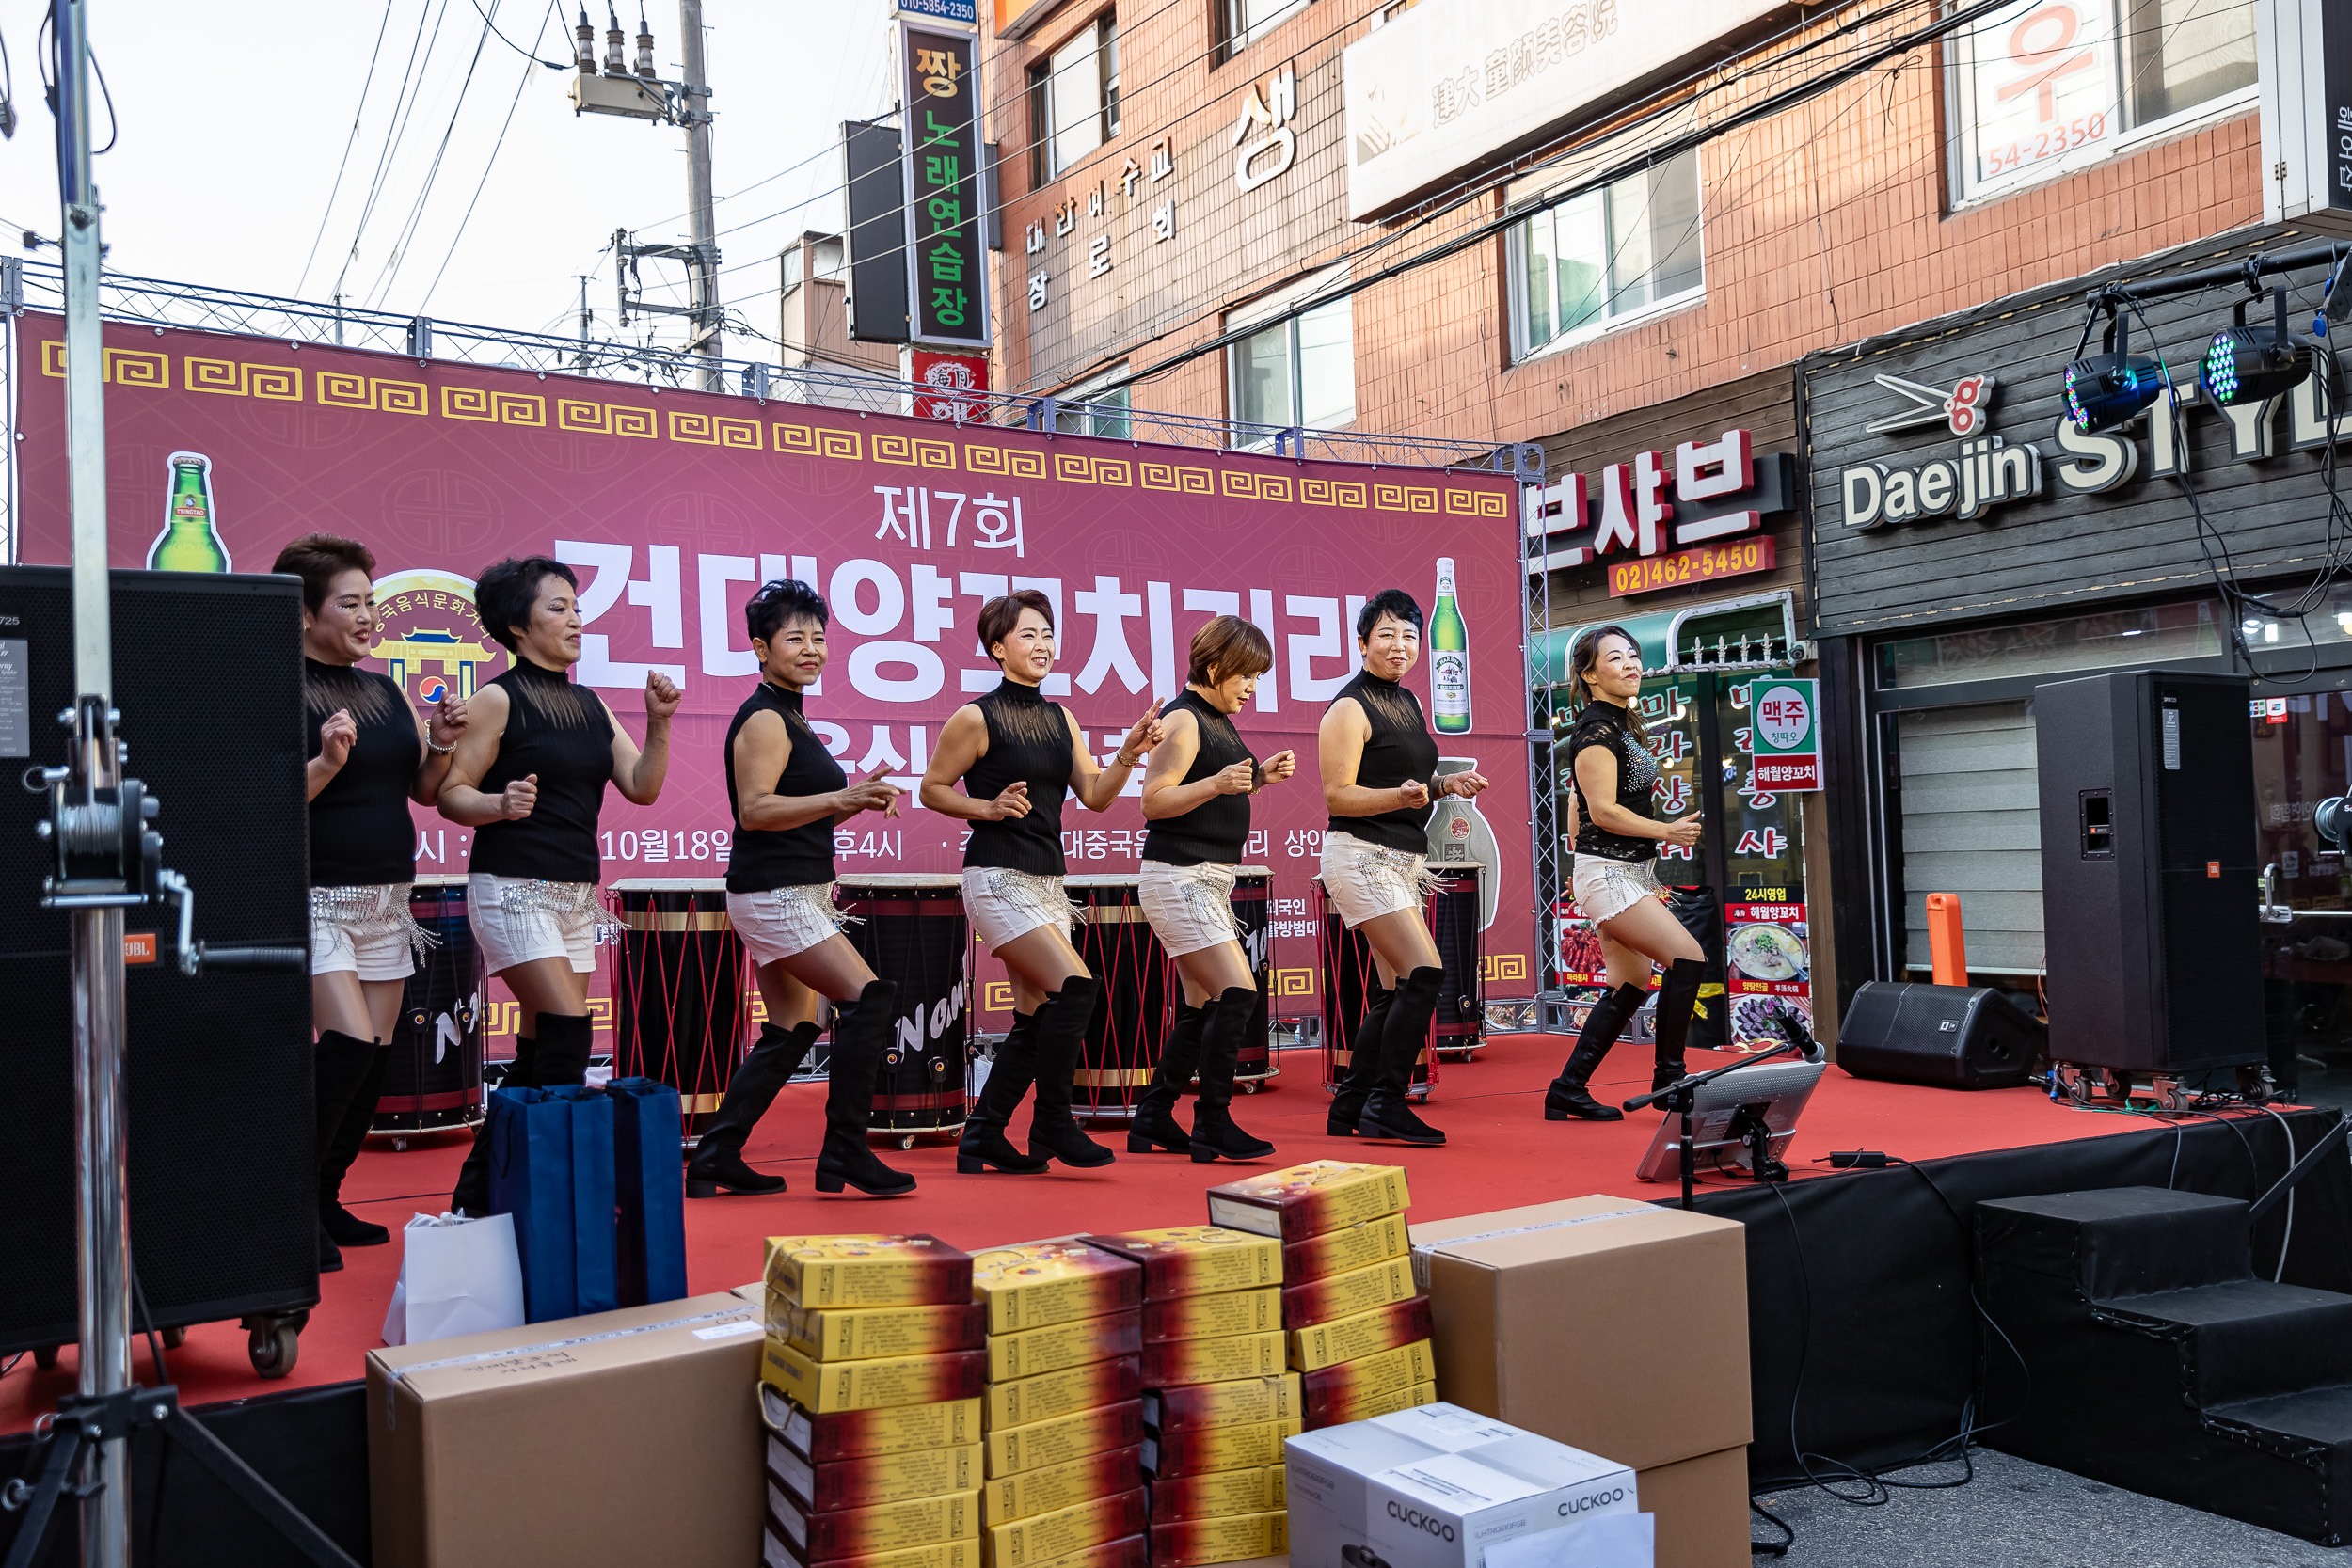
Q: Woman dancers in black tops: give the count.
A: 7